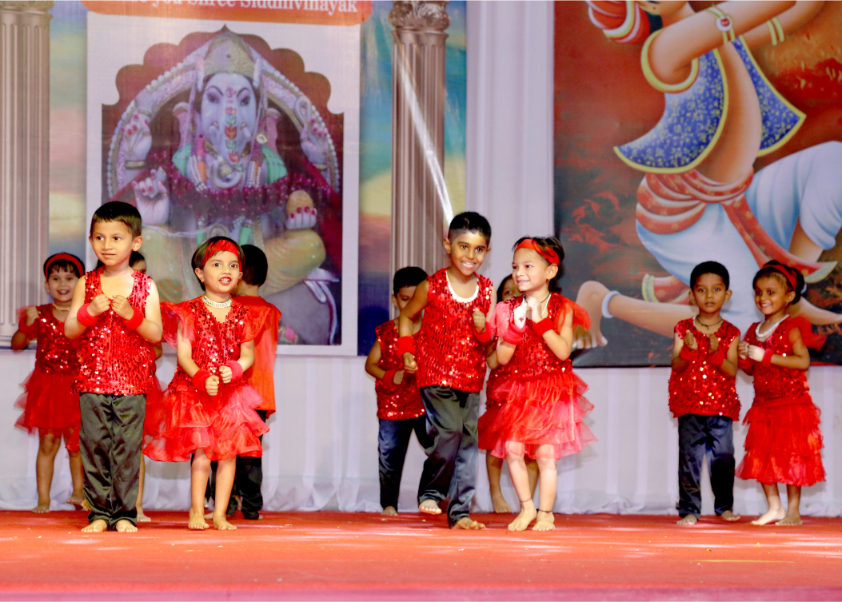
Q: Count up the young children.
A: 11